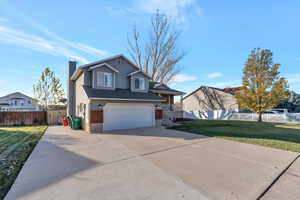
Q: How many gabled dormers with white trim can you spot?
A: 2